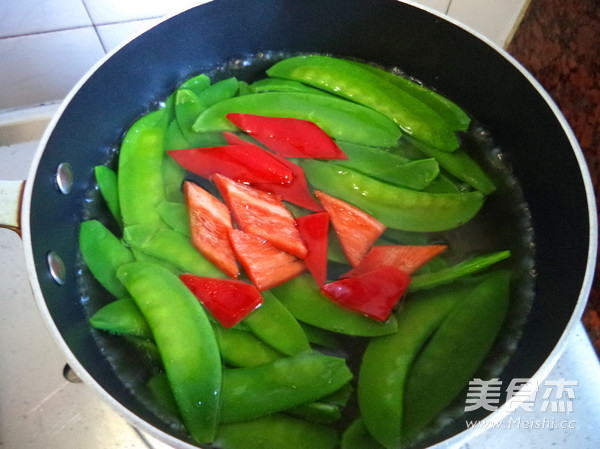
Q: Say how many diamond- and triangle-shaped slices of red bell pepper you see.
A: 11